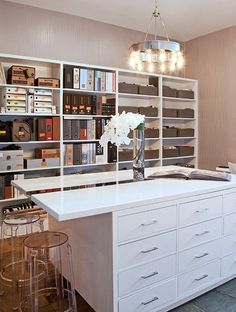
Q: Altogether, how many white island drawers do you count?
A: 12